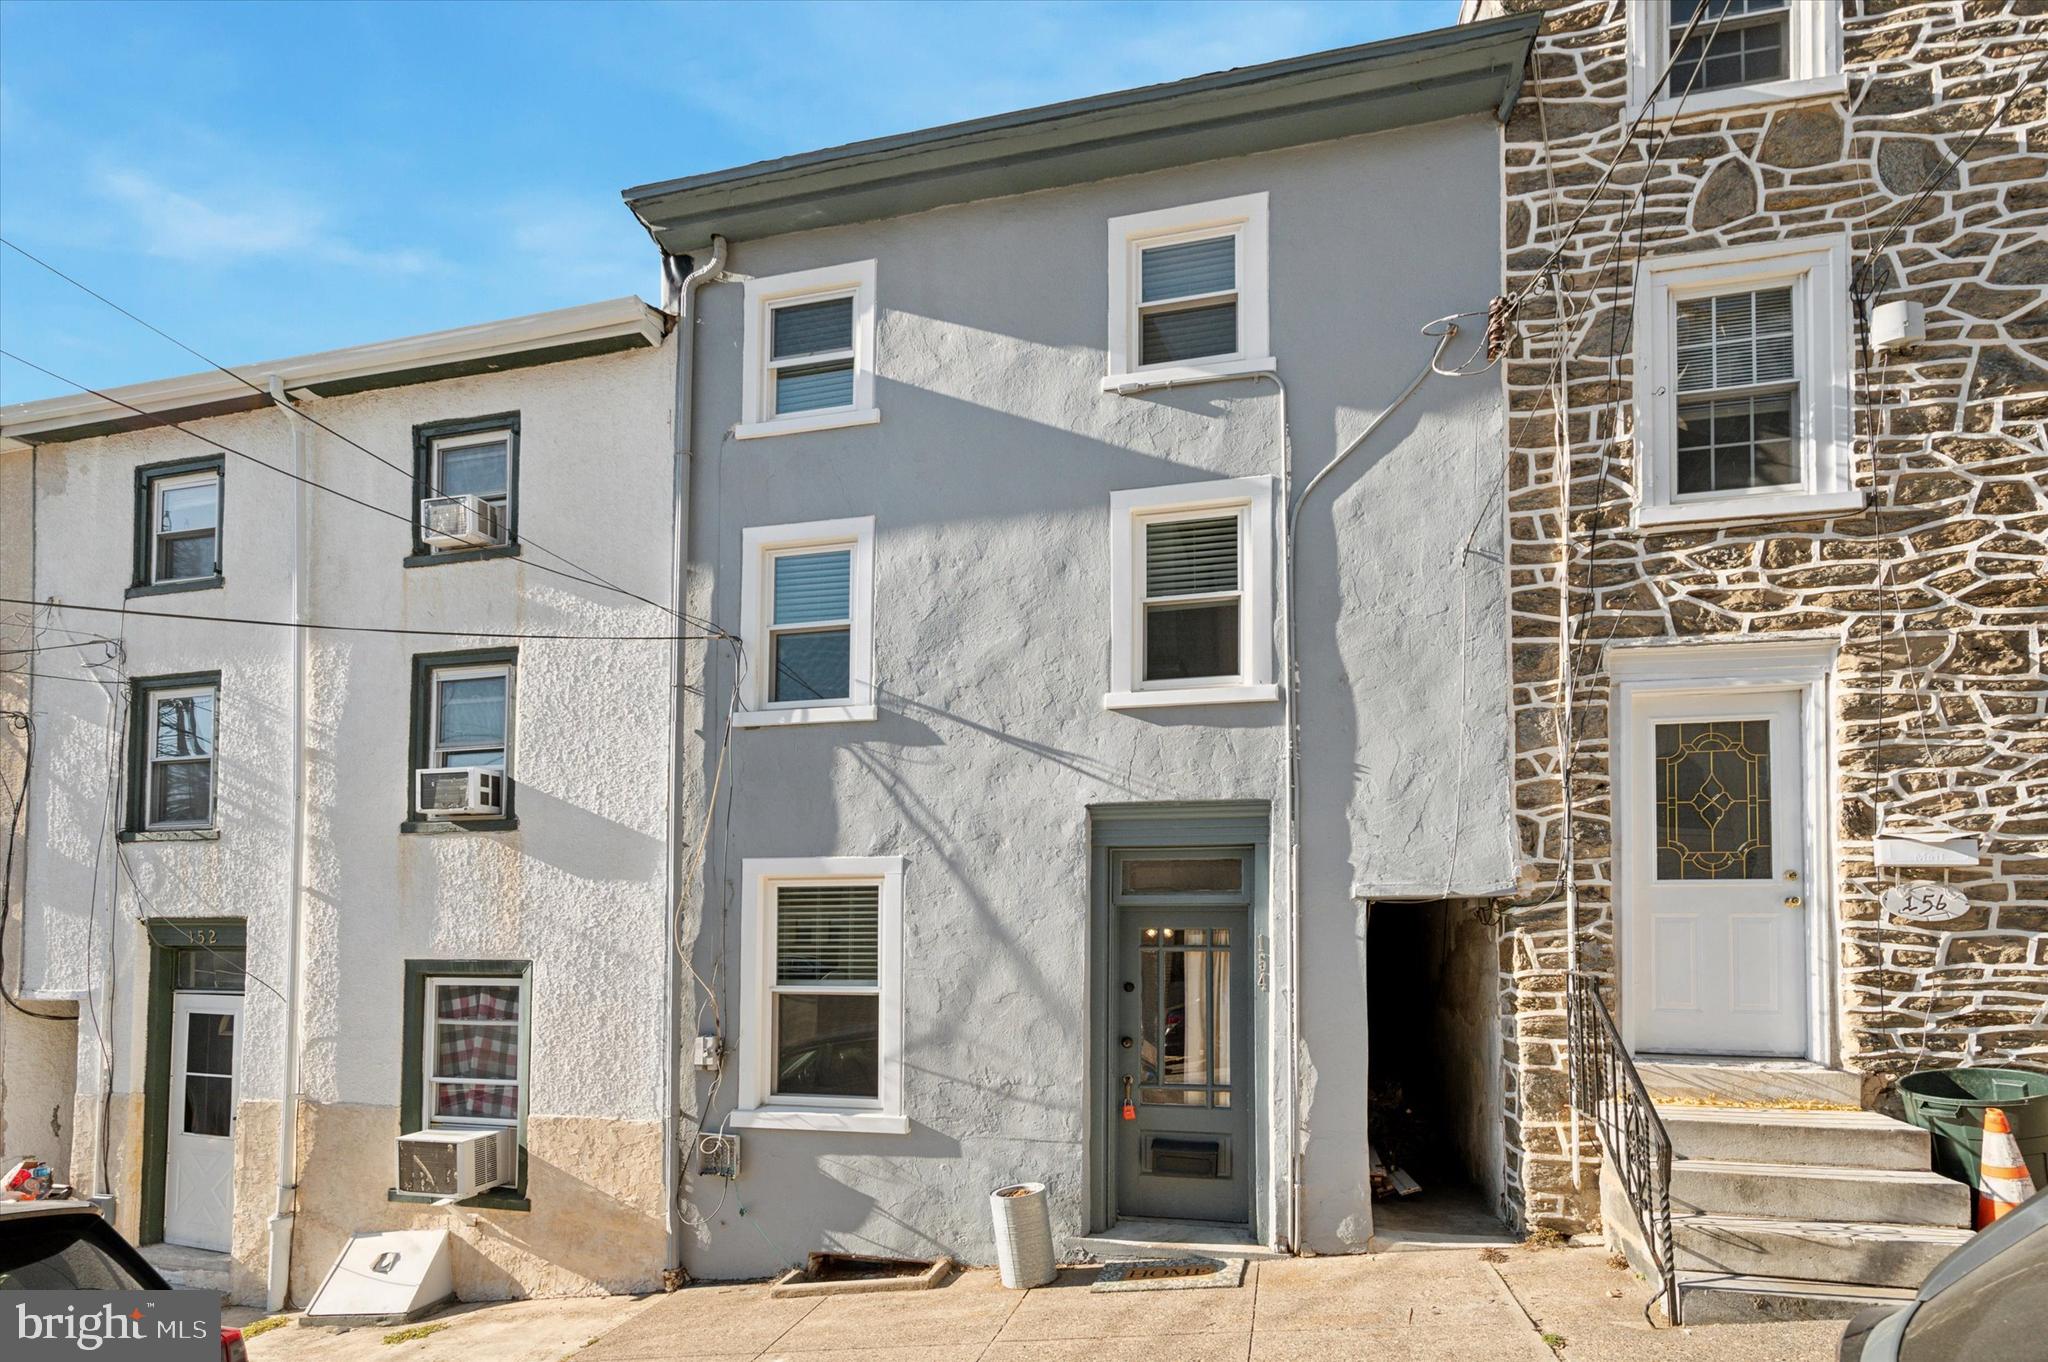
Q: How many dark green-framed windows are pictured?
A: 5